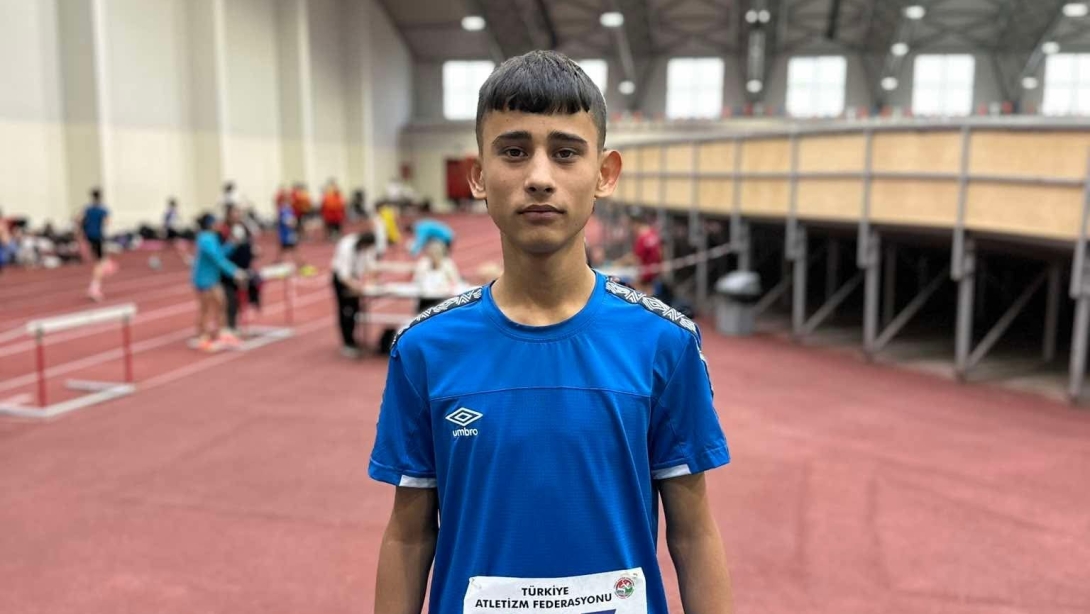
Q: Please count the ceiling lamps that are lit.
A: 12